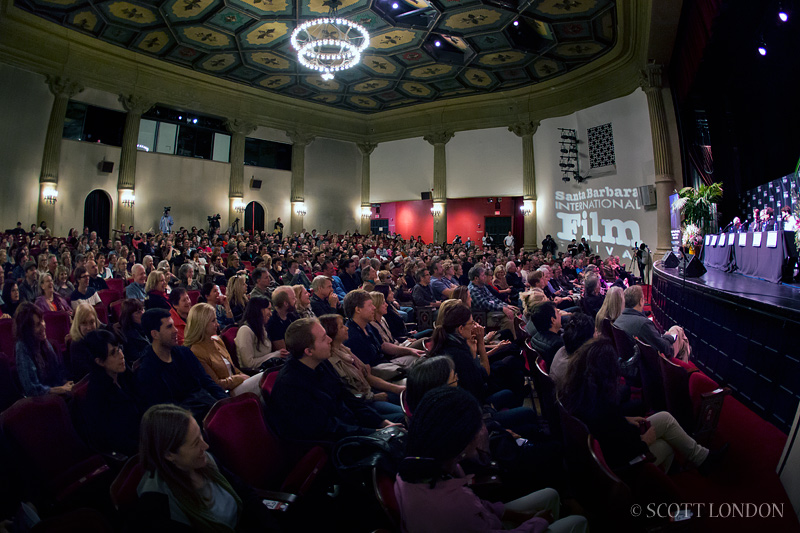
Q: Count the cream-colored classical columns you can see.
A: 8